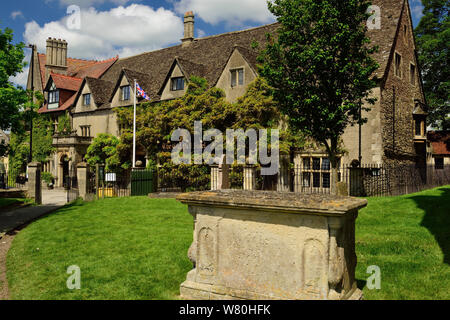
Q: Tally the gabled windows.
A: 5